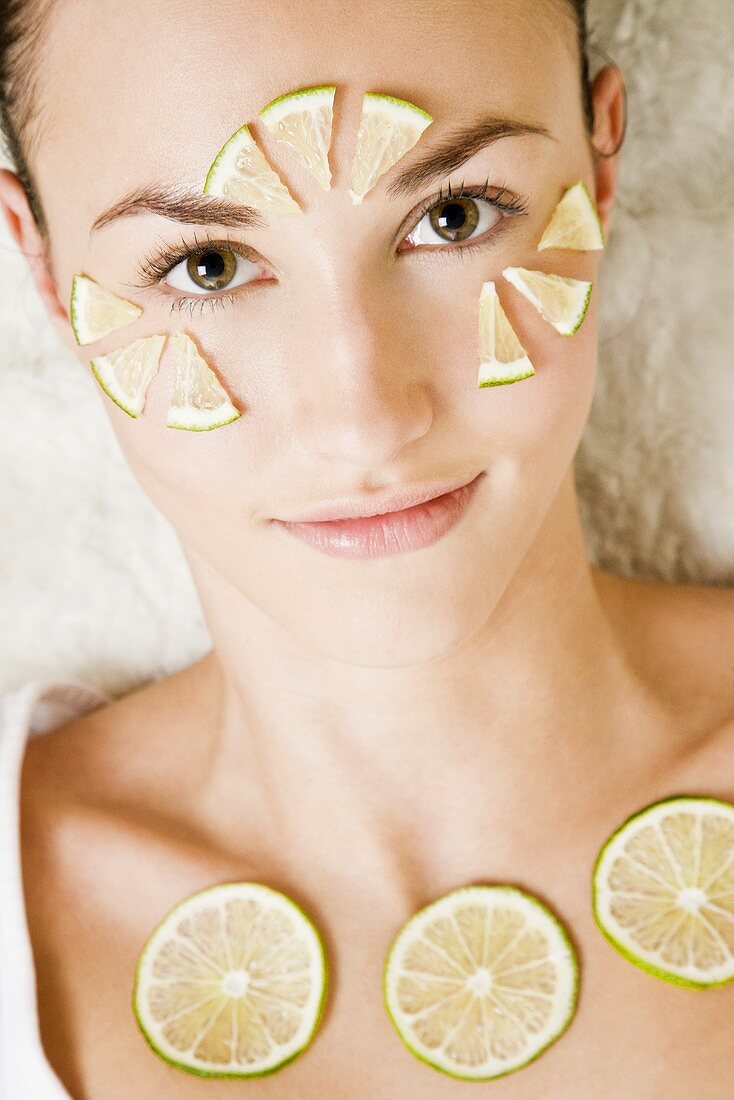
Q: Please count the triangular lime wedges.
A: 9